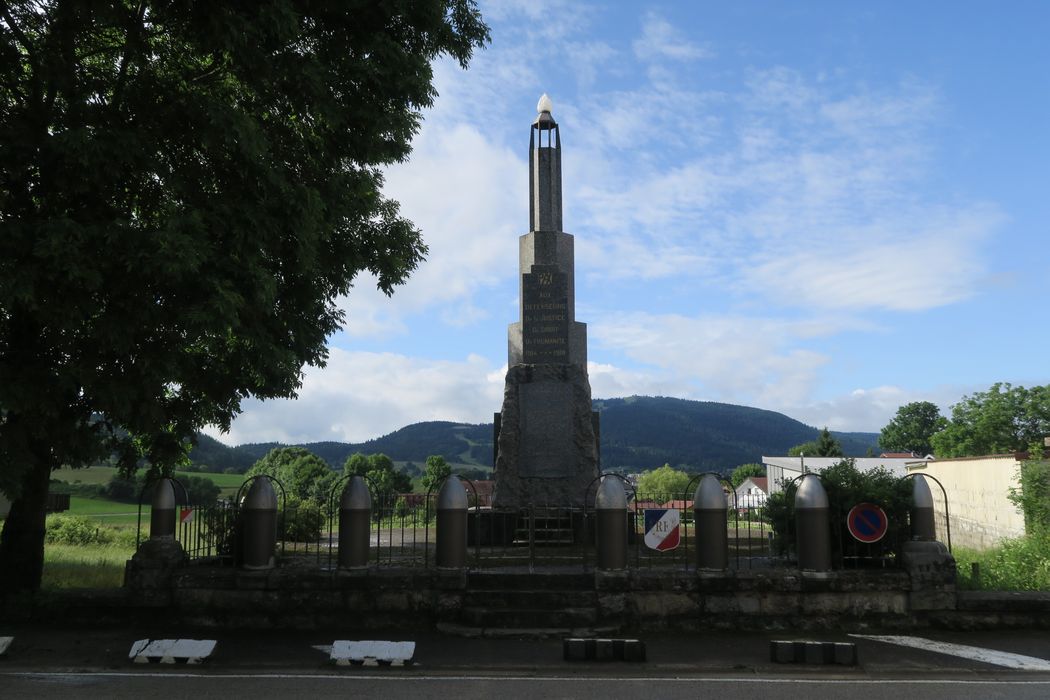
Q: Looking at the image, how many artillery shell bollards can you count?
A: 8